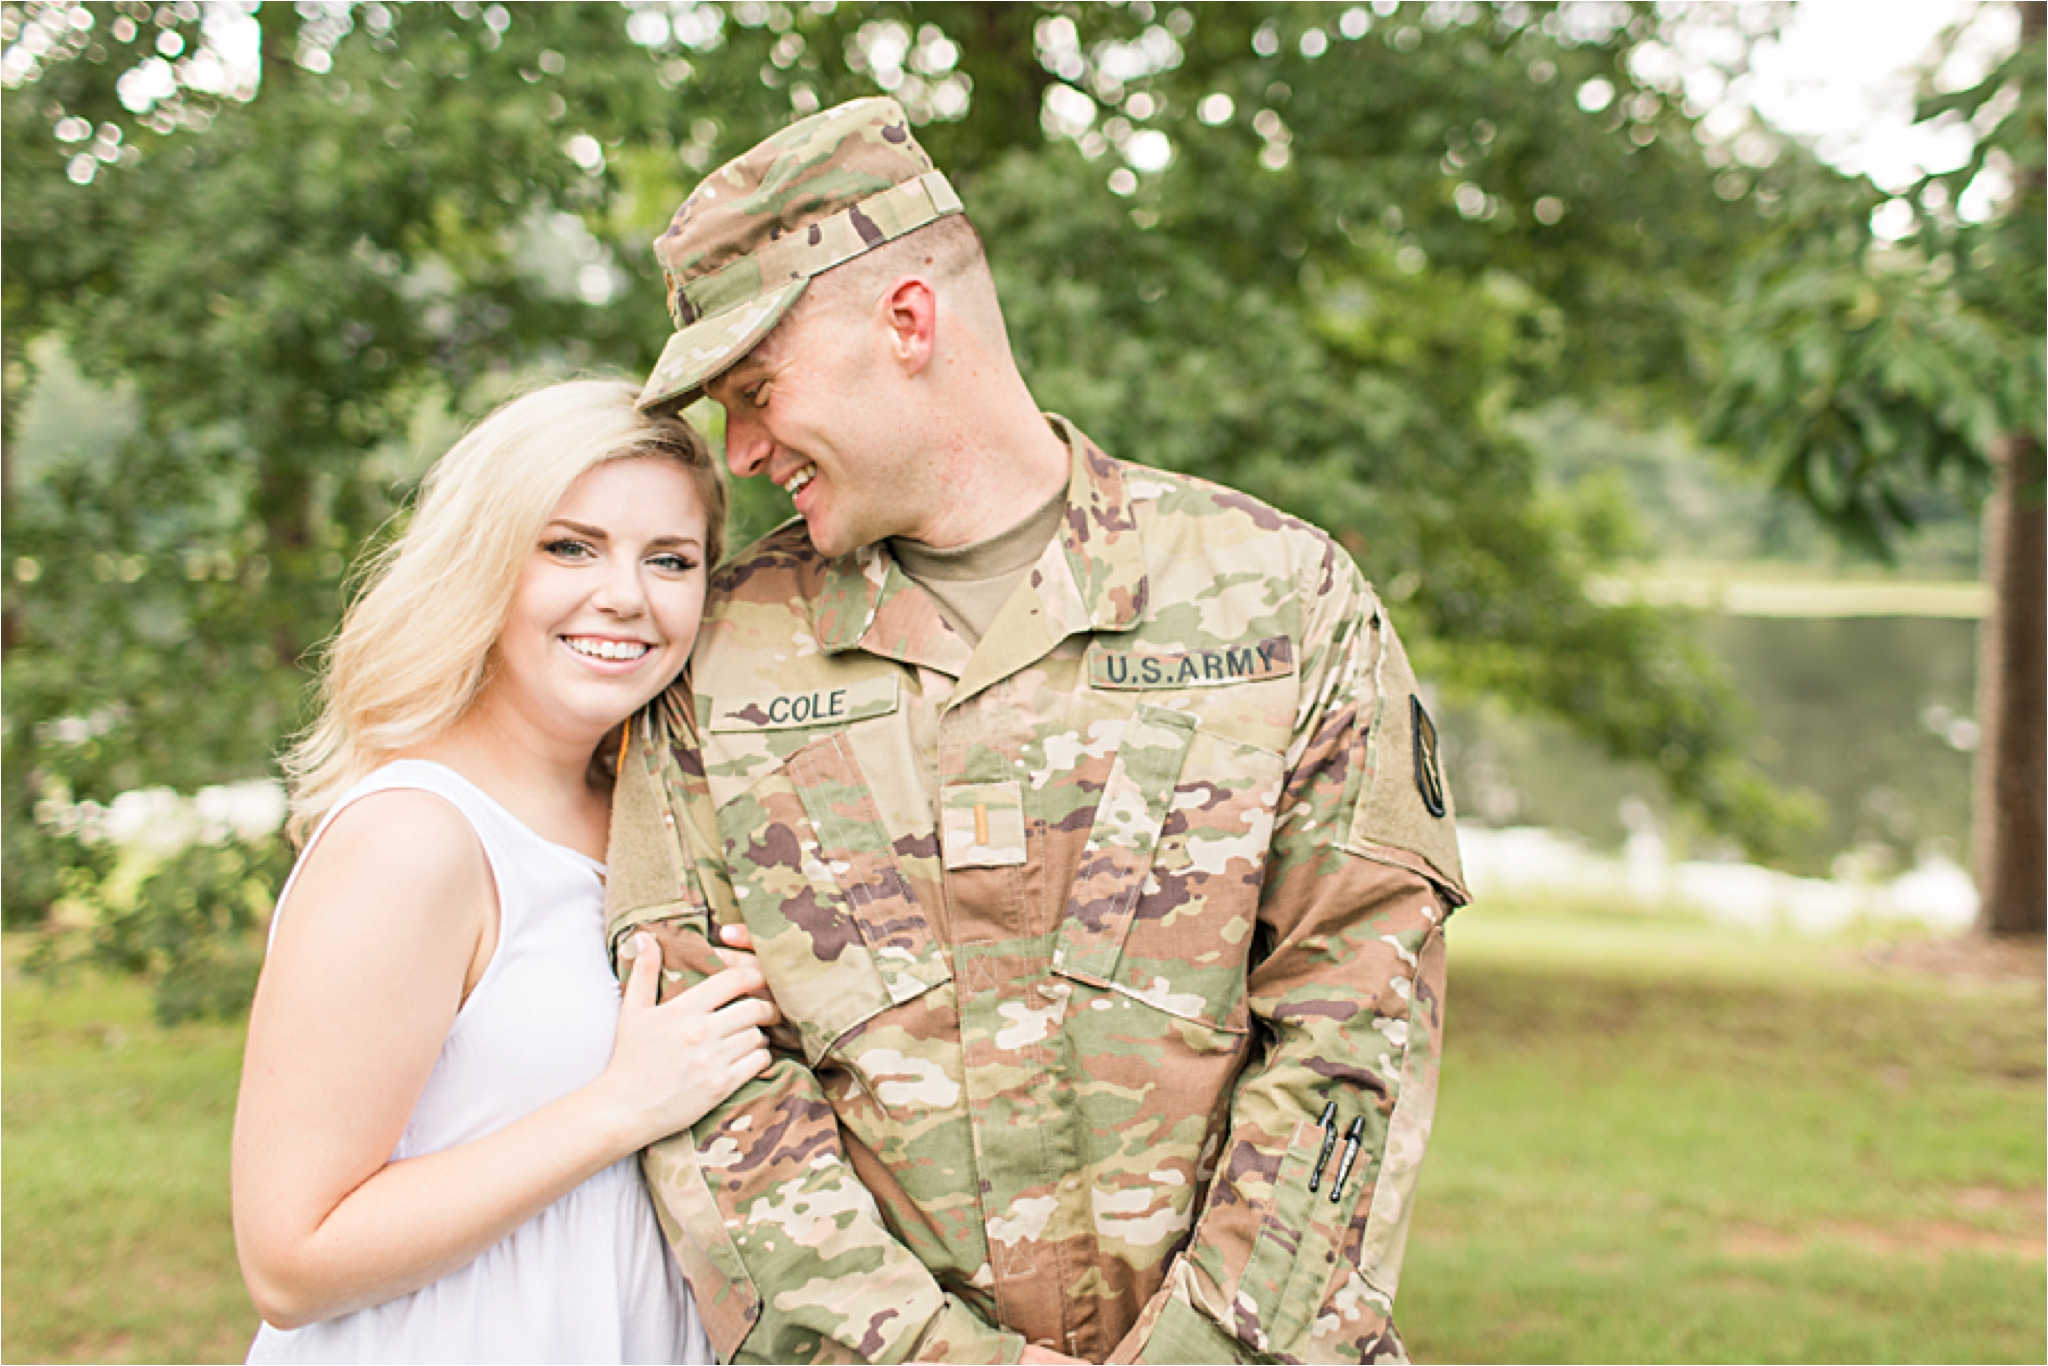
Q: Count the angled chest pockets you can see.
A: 2